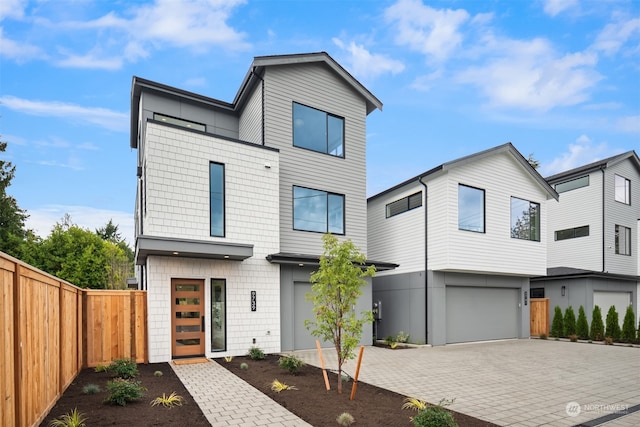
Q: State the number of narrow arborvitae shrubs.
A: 6